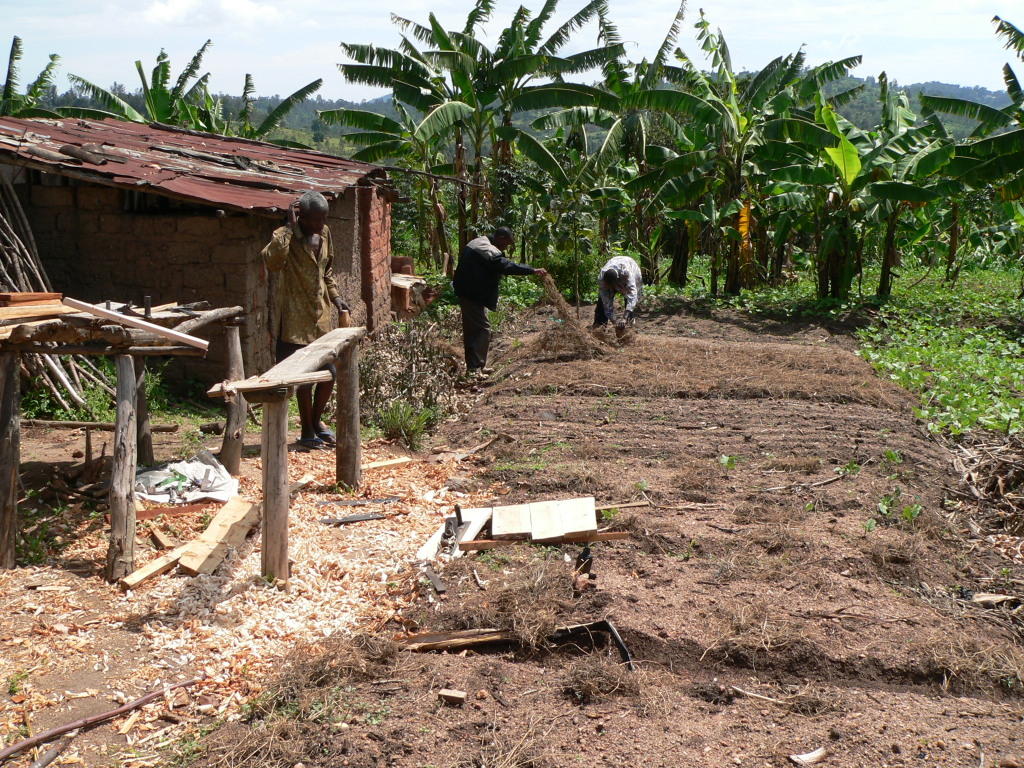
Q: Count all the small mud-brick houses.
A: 1